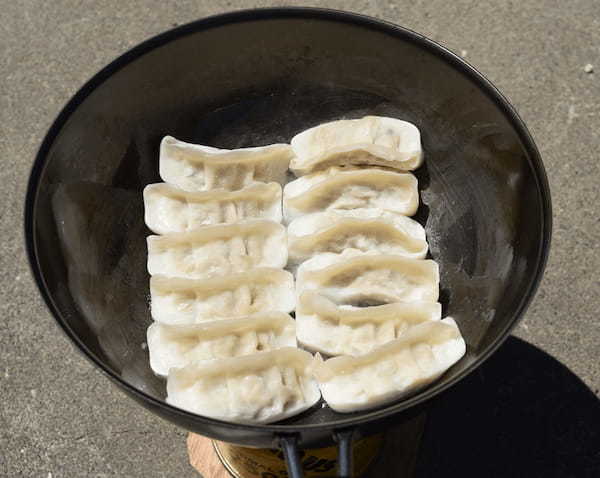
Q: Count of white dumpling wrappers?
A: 12